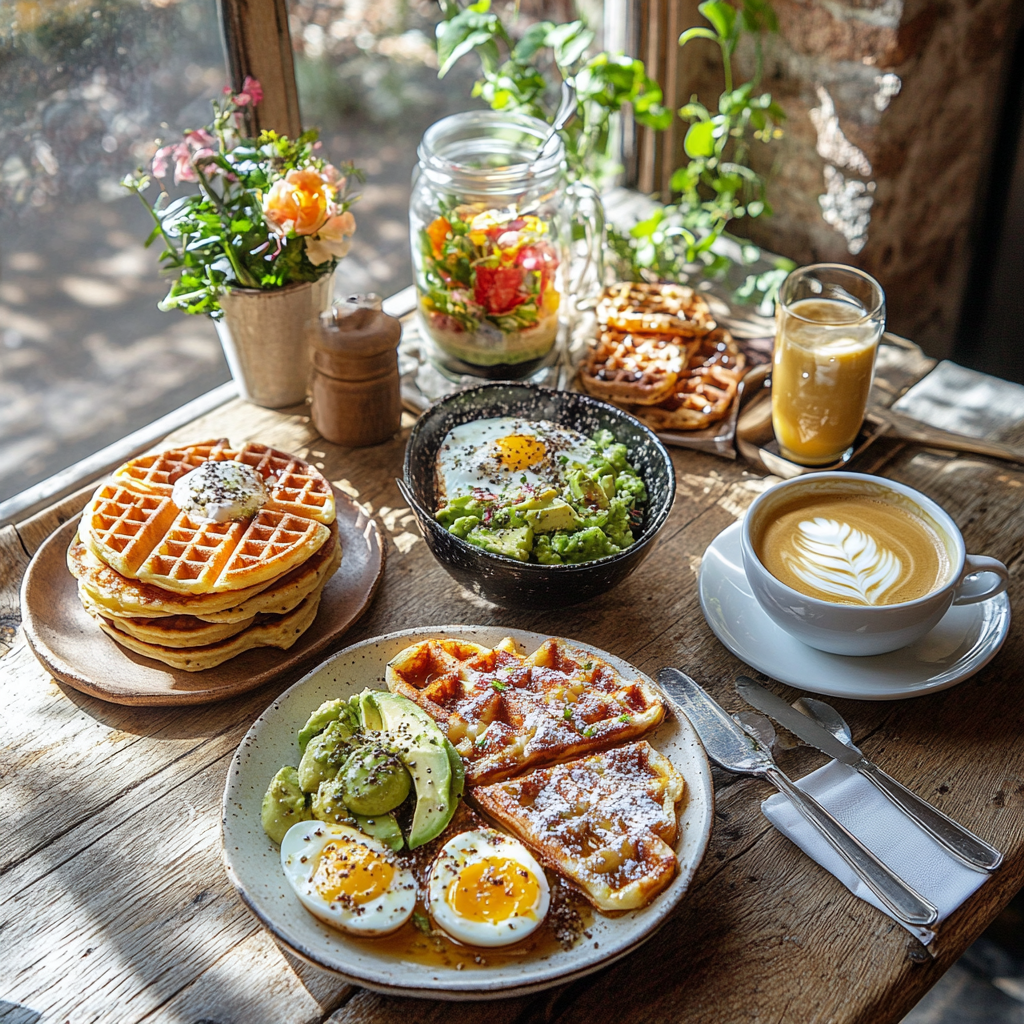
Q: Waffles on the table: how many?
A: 6